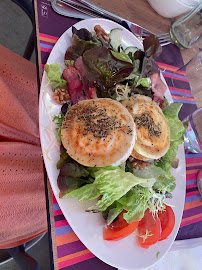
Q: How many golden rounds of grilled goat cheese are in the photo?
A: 2